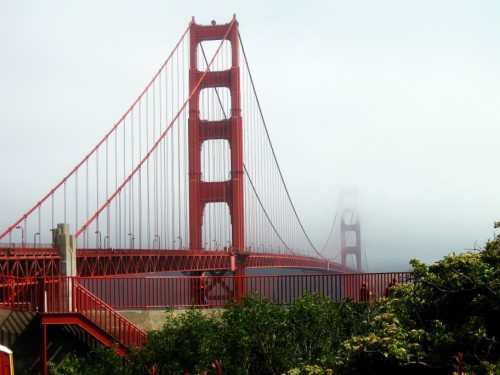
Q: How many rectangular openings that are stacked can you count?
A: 4